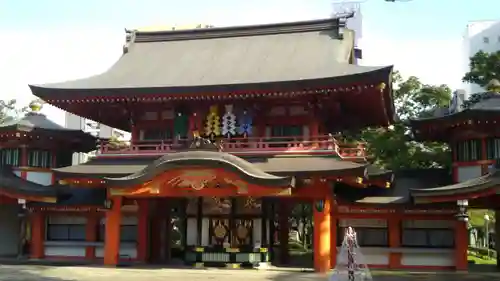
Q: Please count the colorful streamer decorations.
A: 5